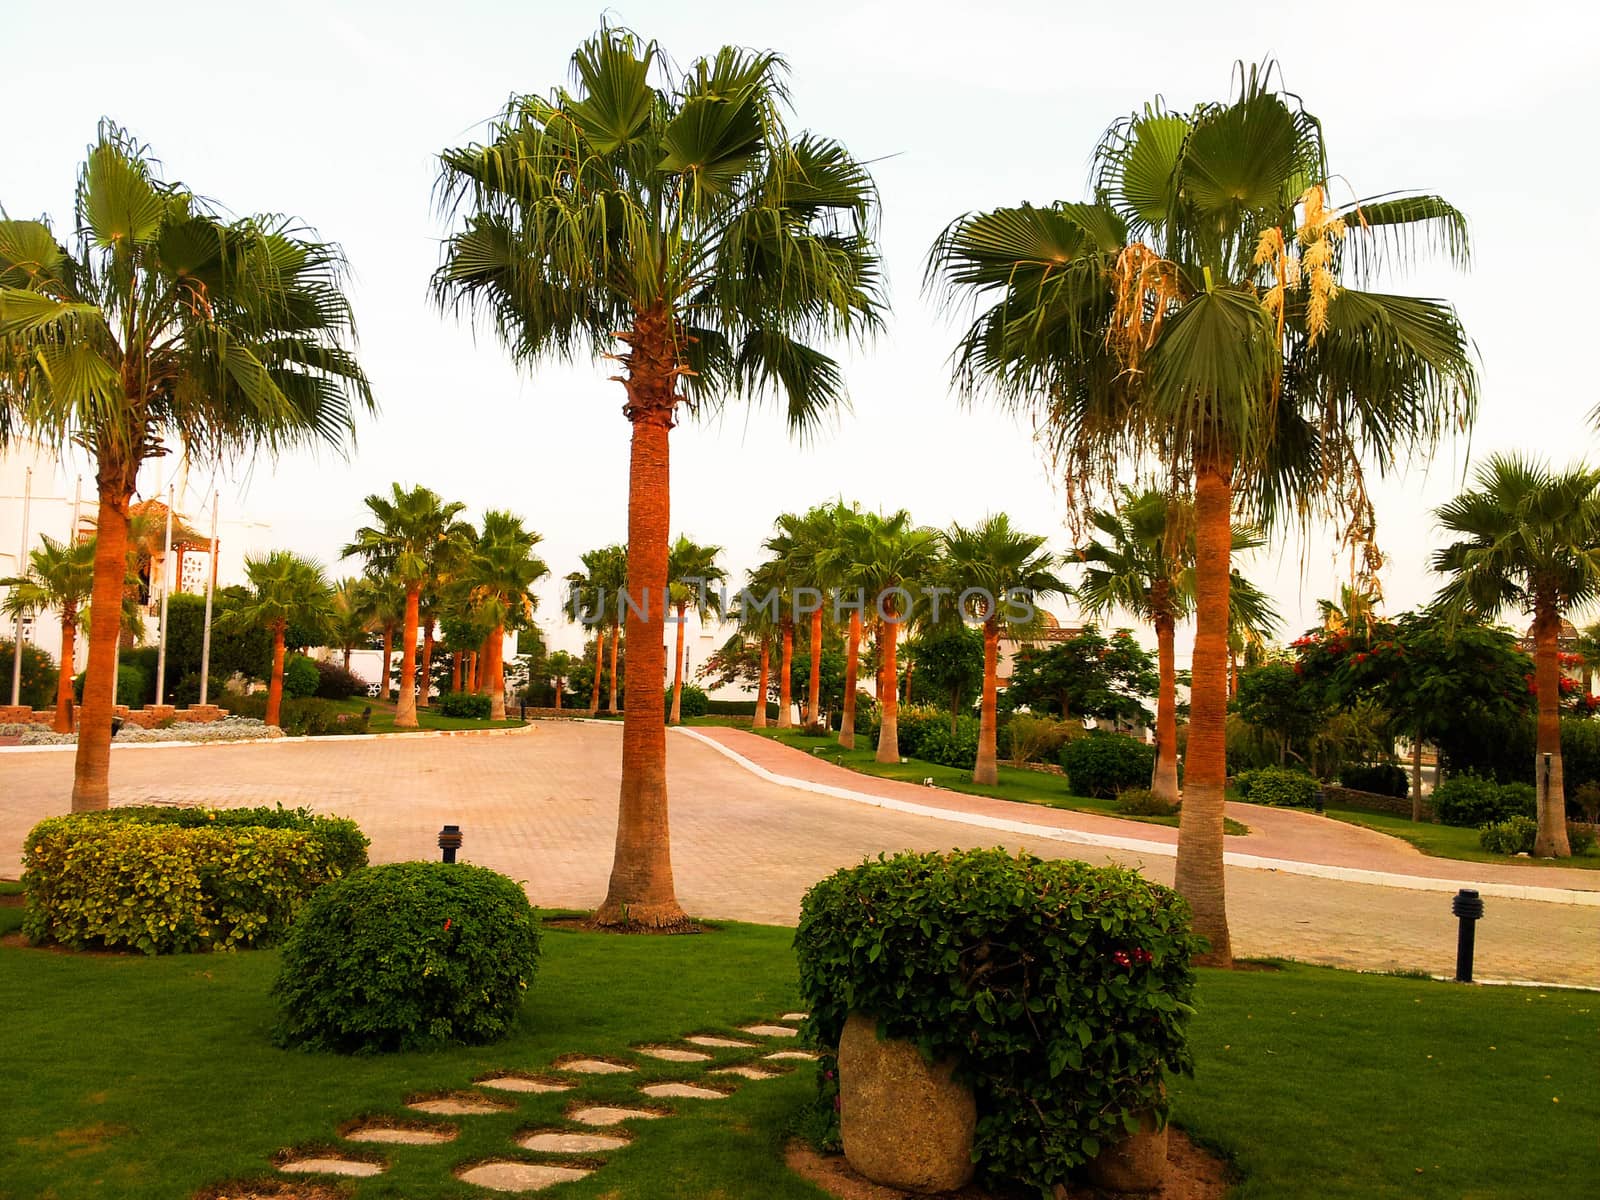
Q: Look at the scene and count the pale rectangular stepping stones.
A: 15